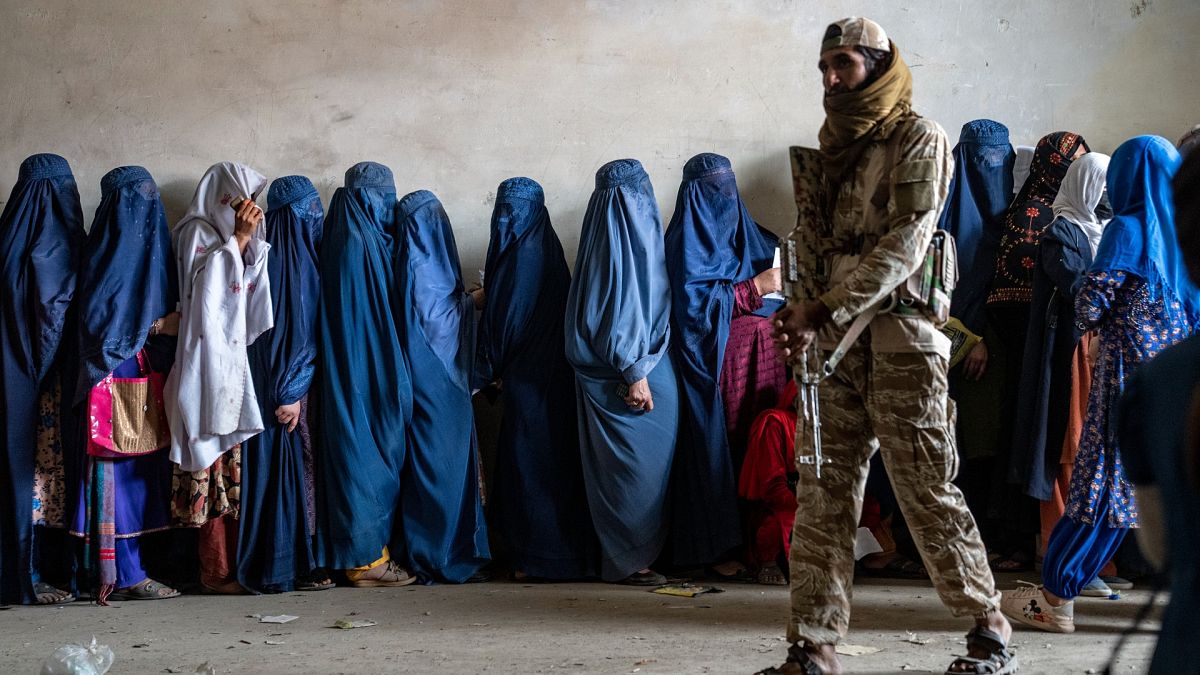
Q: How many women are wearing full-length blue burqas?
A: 9